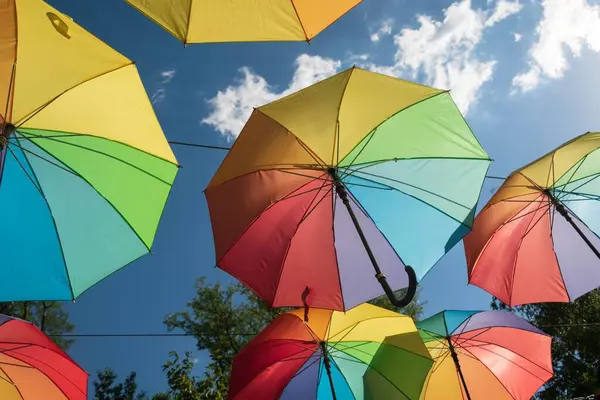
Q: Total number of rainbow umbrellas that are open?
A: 7